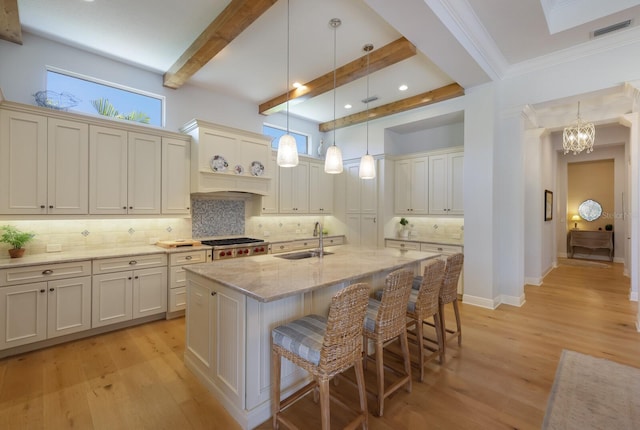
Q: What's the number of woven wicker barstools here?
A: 4